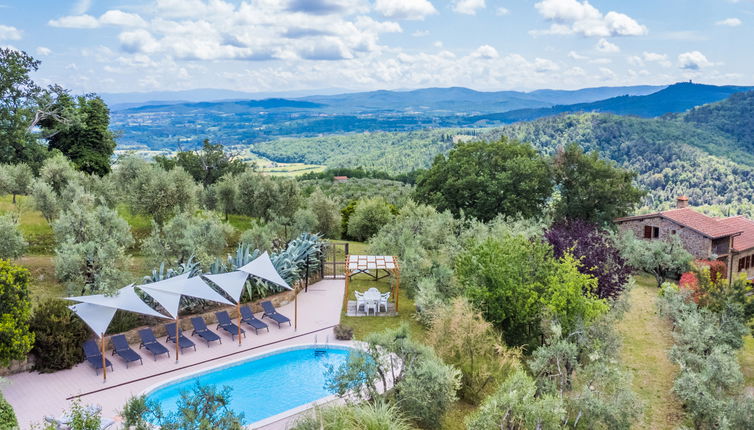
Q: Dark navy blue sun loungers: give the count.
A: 8